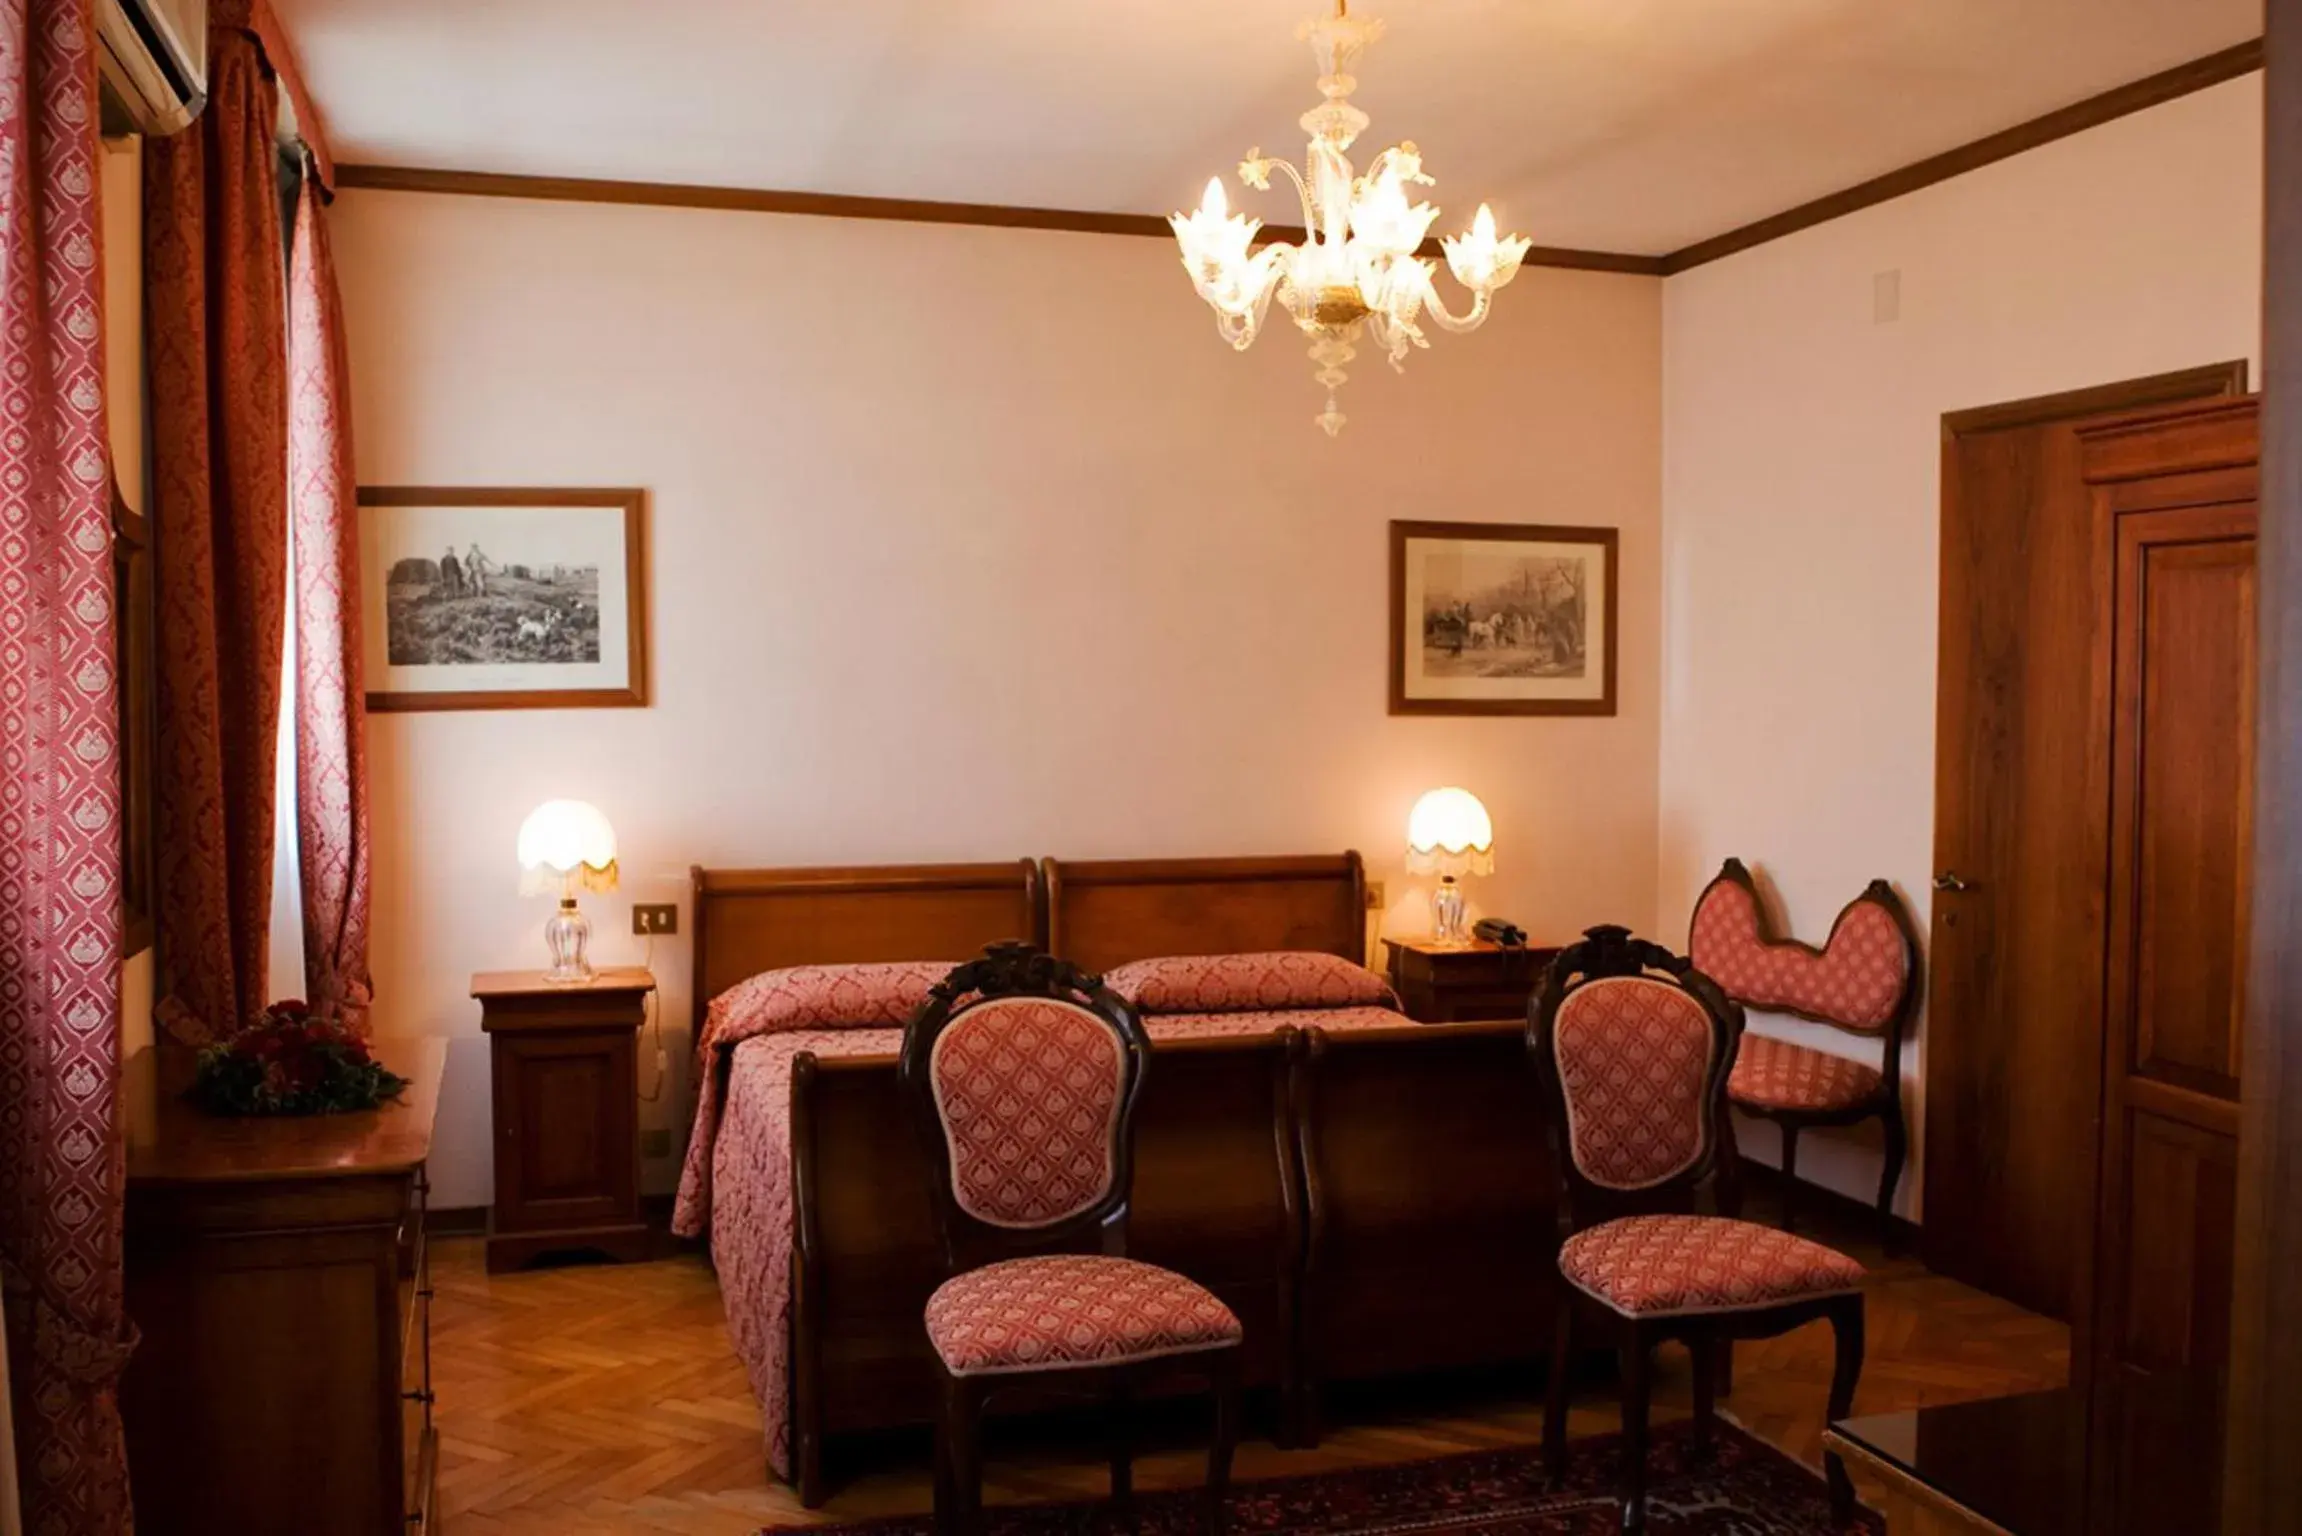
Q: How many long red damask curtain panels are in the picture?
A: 3